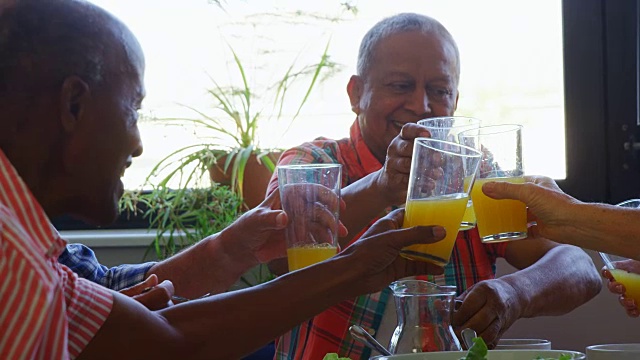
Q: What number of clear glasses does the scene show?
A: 5